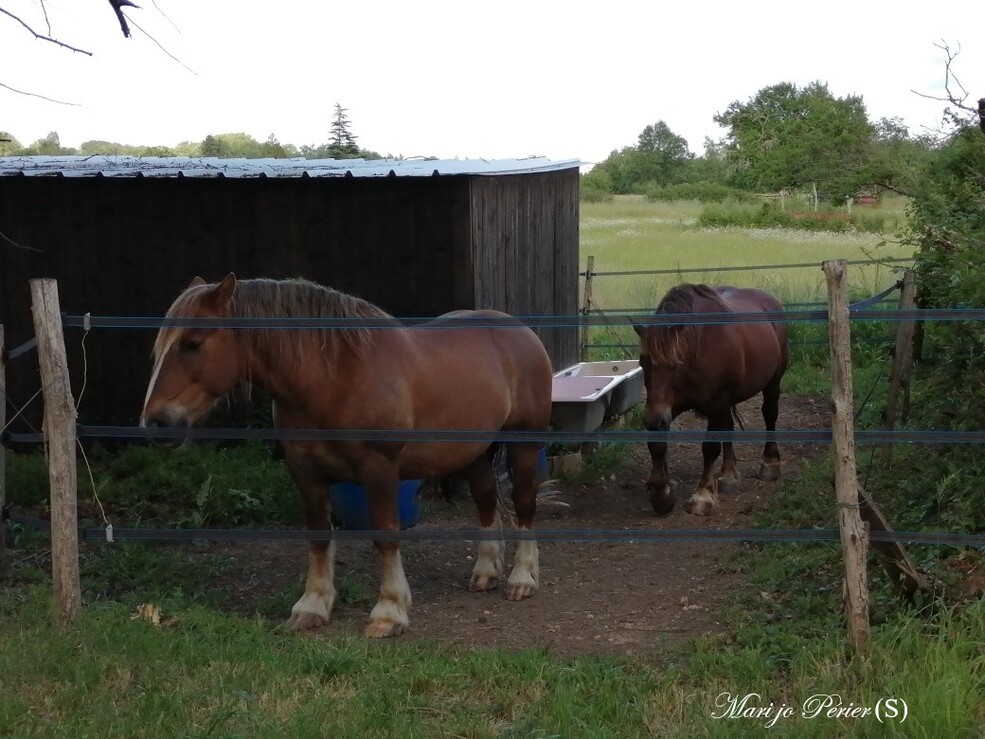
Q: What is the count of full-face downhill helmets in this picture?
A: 0